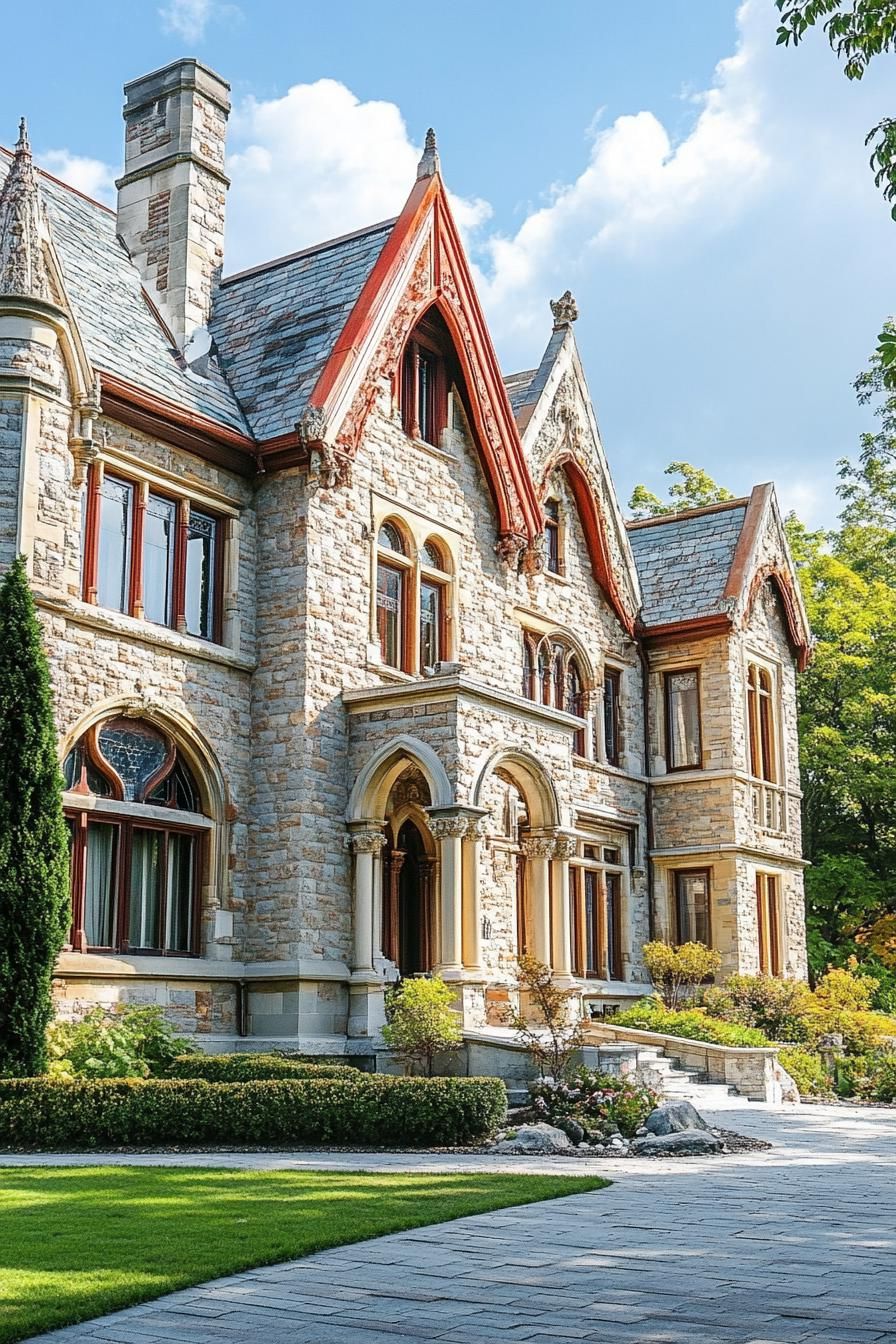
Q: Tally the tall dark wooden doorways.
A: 1